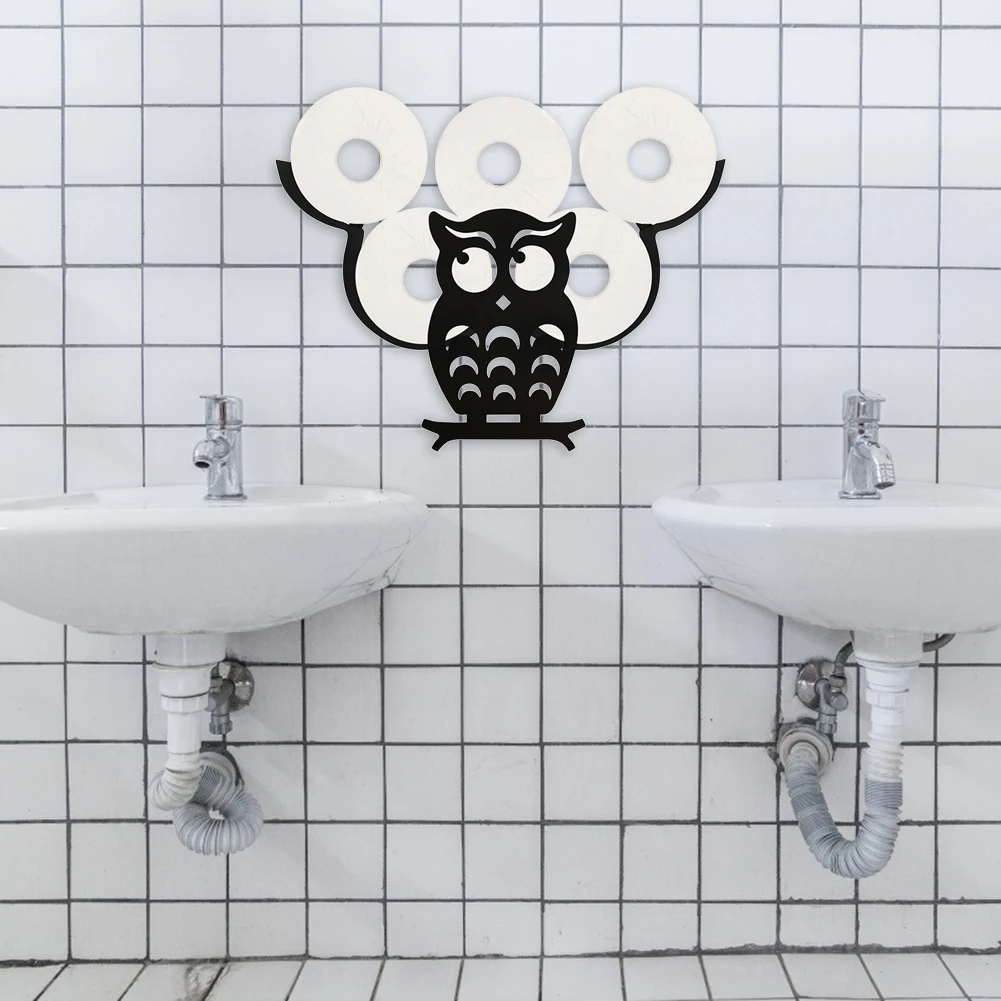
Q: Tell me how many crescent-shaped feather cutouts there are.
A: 9